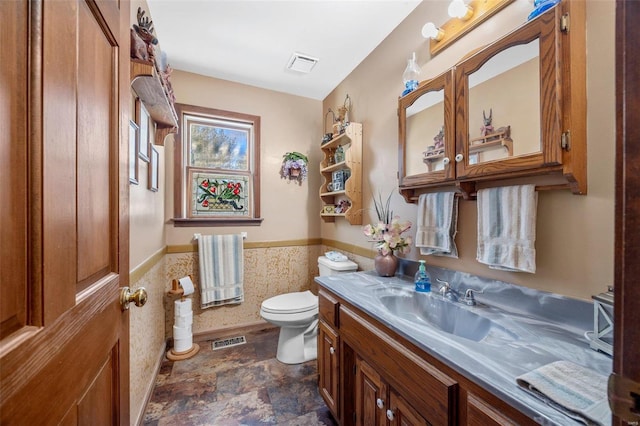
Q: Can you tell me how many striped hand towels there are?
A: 4